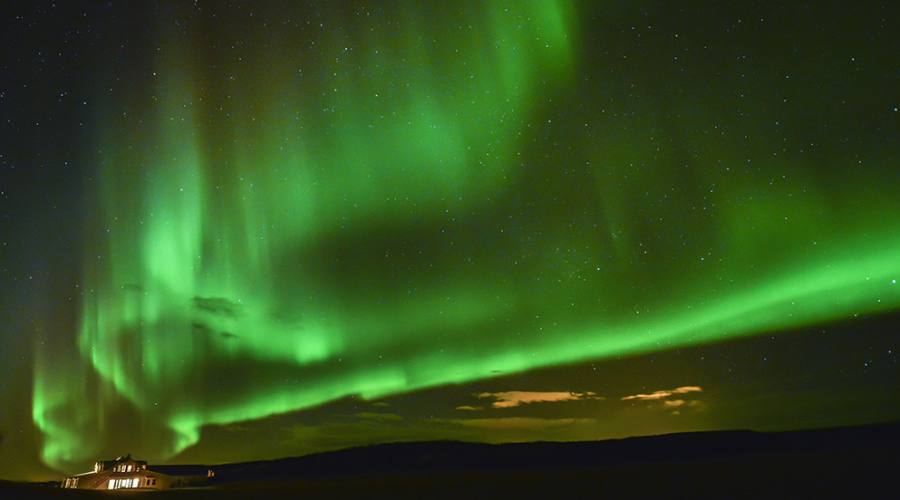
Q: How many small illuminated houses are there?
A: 1